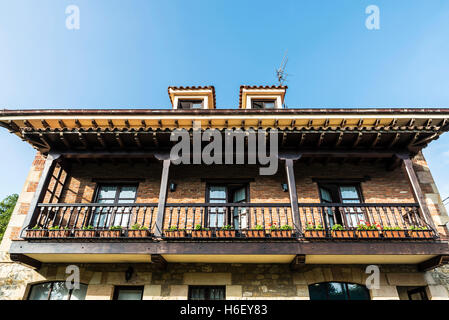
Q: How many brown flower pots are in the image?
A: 15